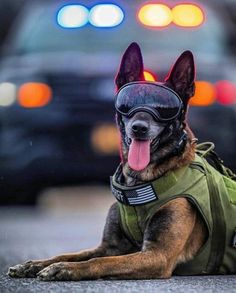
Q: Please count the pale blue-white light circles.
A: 2